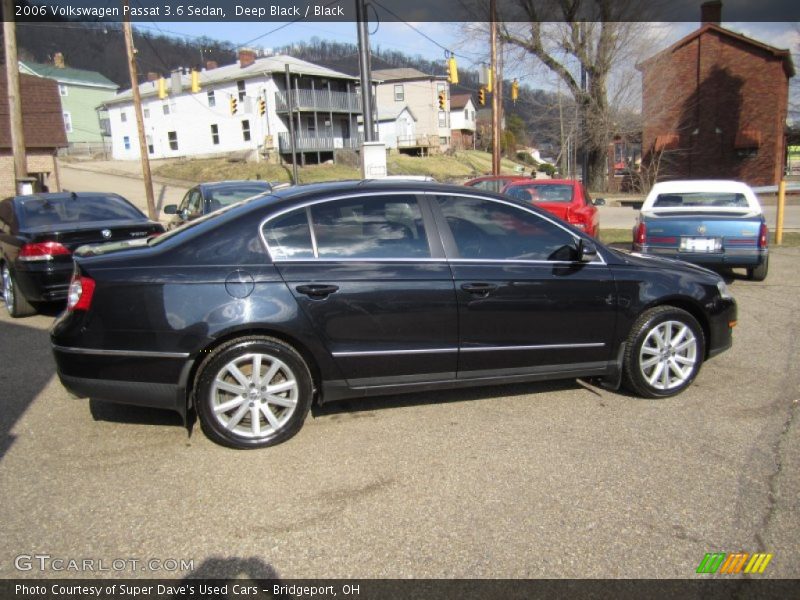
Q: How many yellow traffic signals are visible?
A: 9